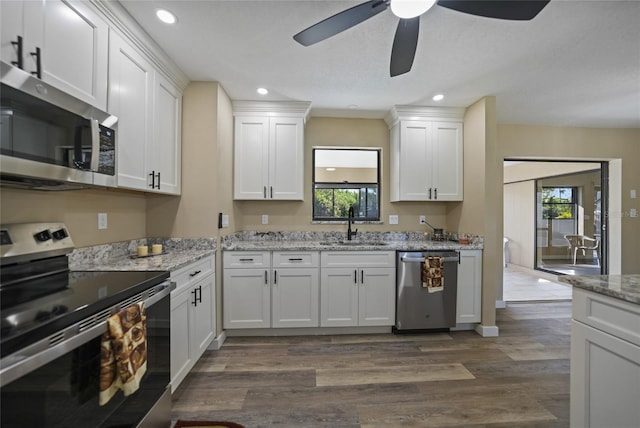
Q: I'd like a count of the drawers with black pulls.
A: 3